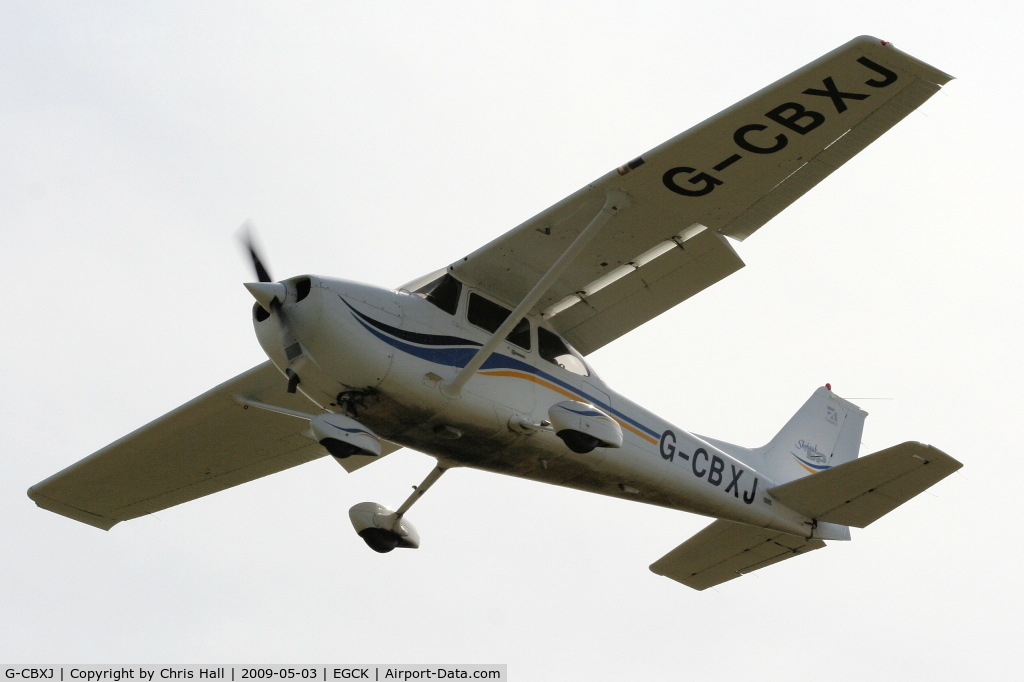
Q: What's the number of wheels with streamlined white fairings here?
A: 3